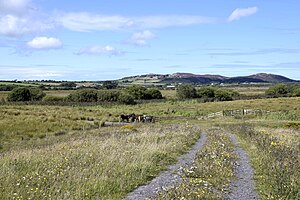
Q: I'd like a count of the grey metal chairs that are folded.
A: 0